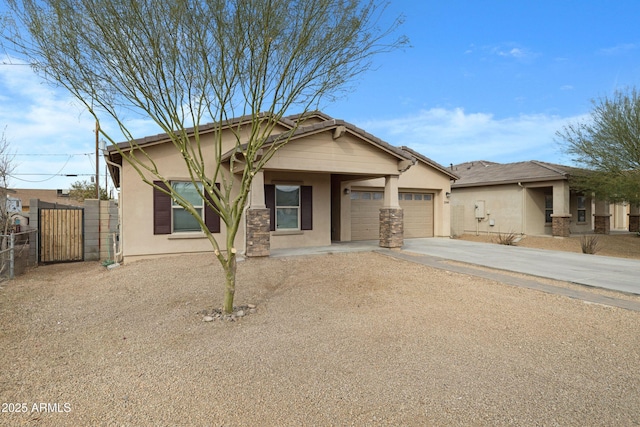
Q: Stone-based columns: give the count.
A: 5